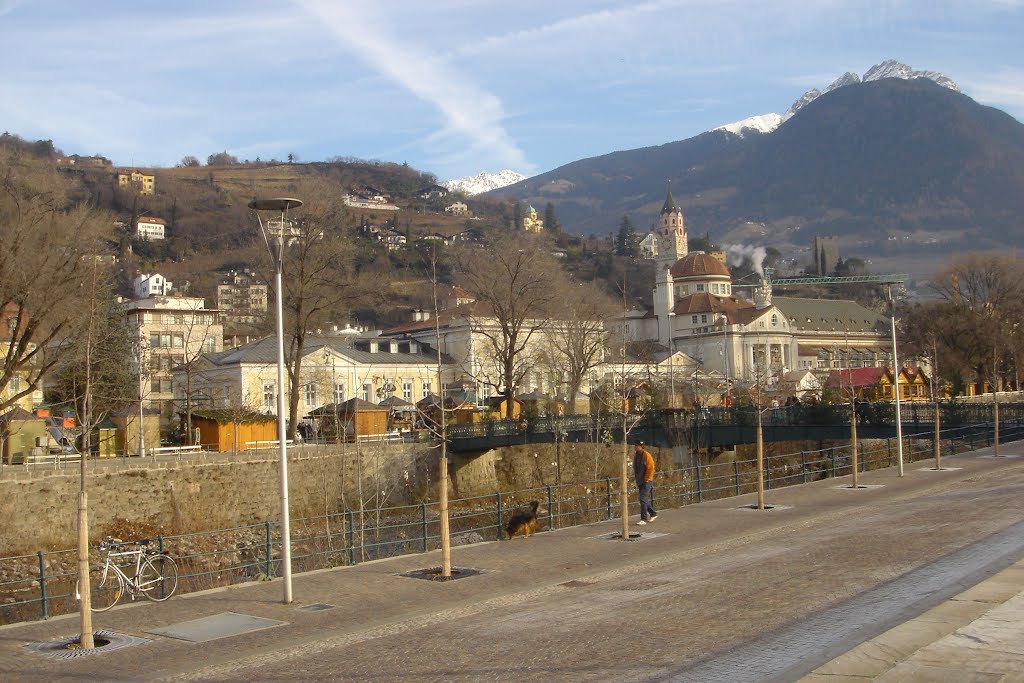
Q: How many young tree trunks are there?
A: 7